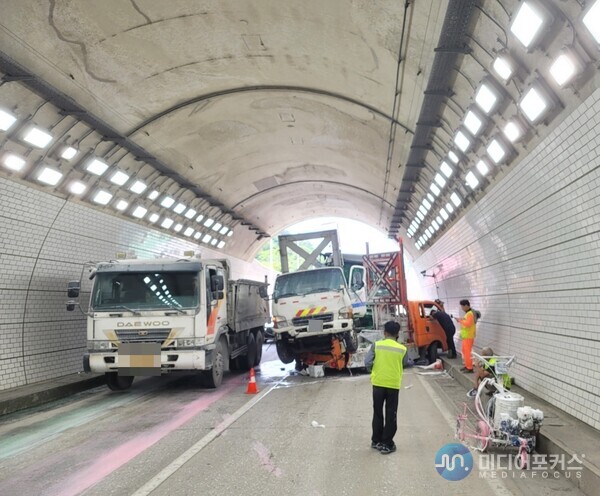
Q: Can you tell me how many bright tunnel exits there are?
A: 1